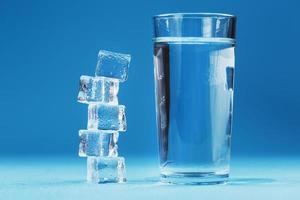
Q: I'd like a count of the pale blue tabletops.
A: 1